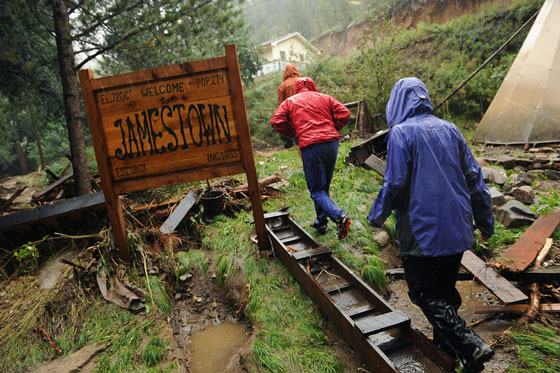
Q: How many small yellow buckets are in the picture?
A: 0